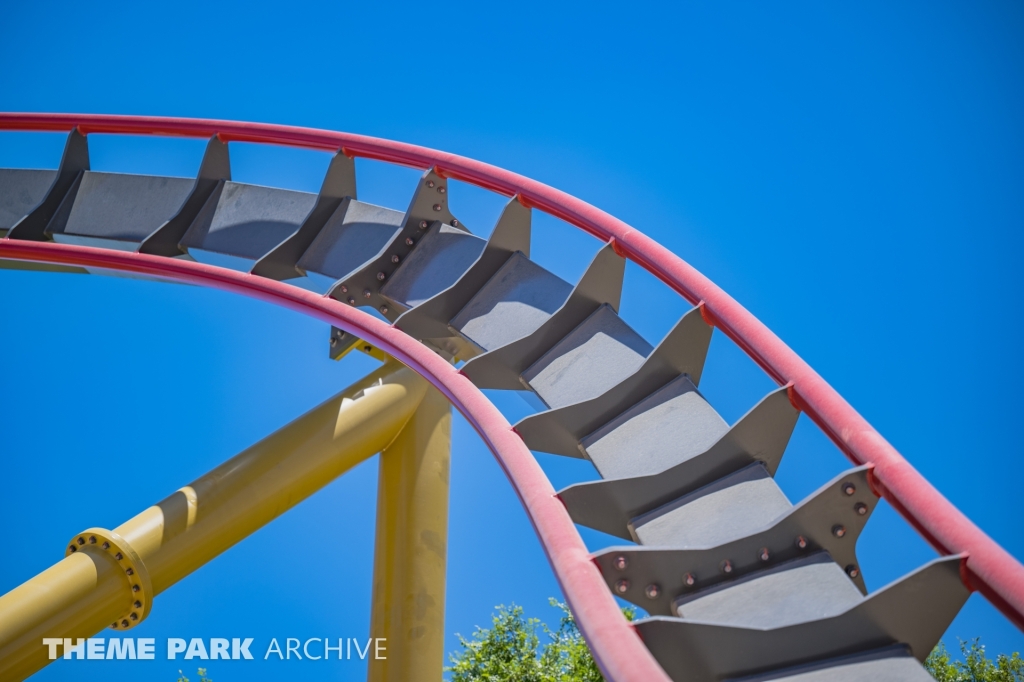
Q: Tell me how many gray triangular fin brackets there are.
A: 10